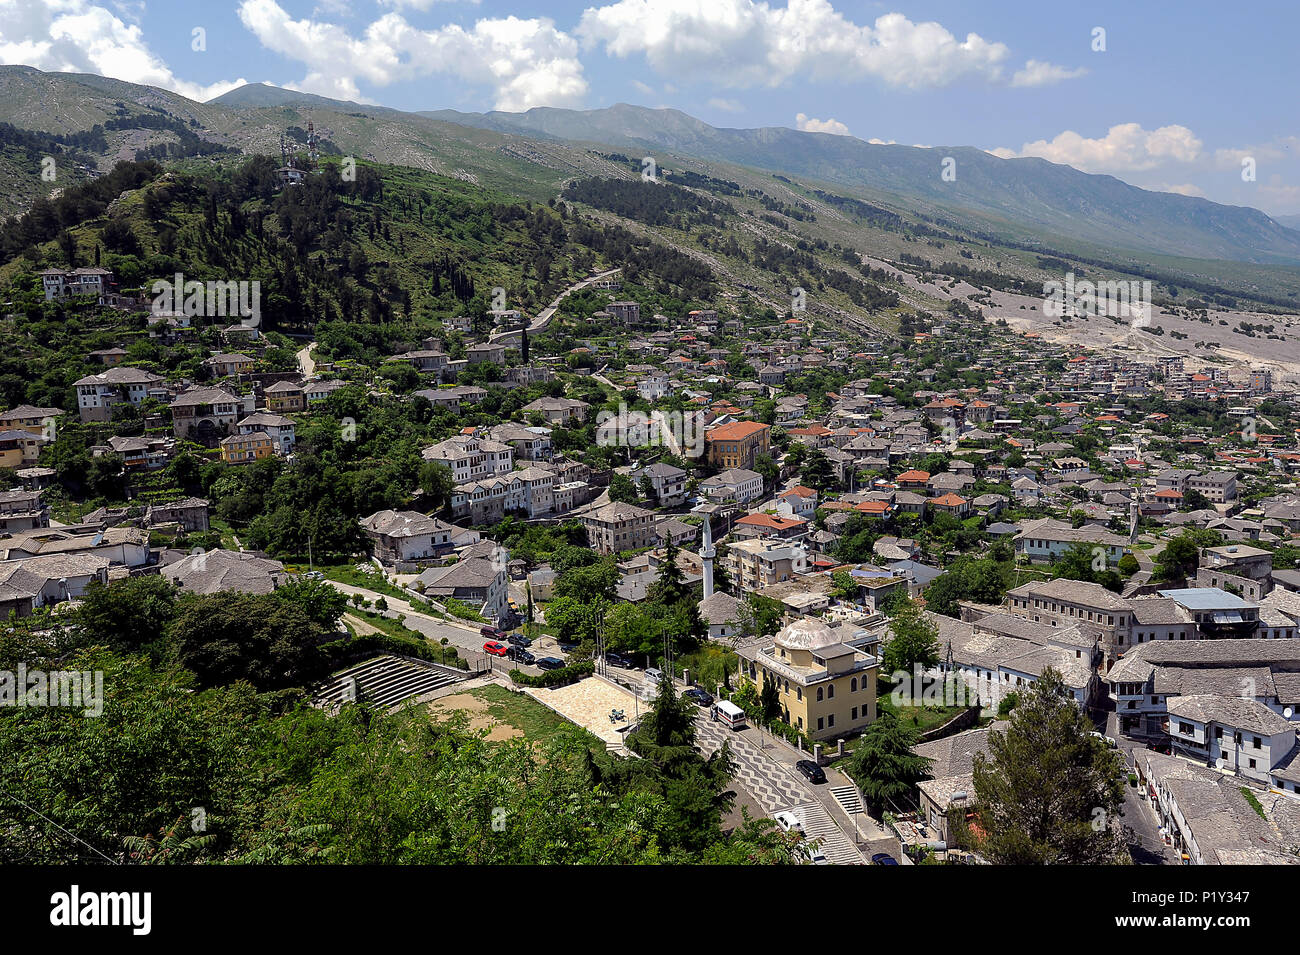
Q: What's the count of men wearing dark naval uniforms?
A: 0